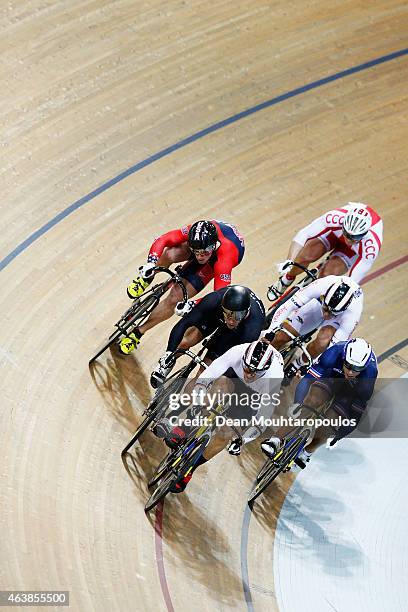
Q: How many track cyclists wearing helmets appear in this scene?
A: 6